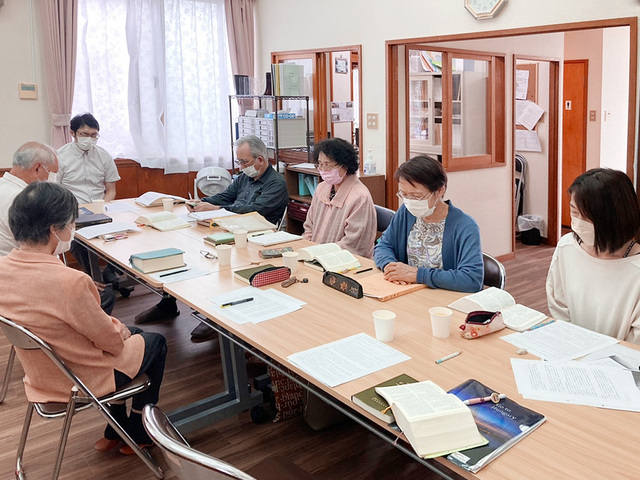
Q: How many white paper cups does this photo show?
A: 7